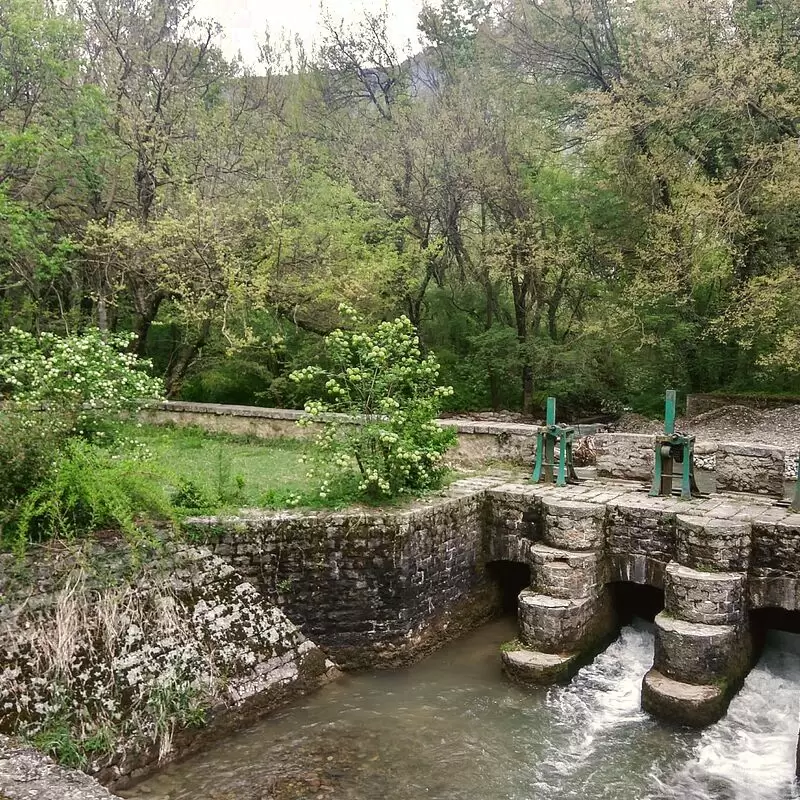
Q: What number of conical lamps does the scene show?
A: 0